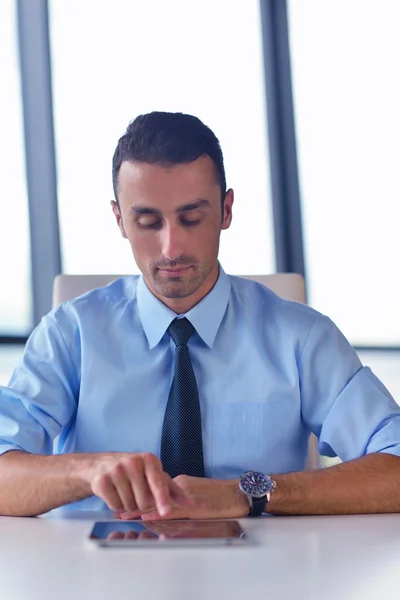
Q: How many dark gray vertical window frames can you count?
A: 2